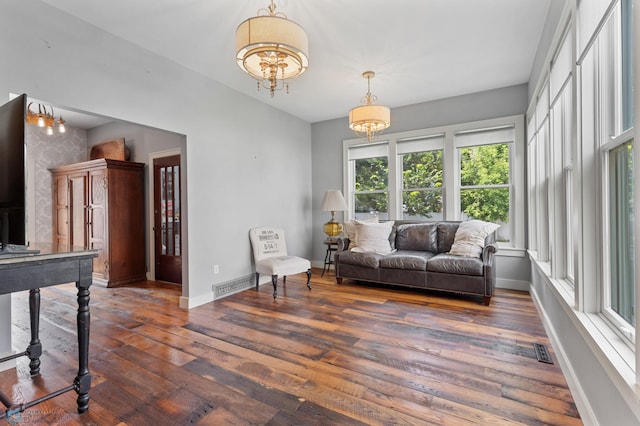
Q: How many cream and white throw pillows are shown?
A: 3